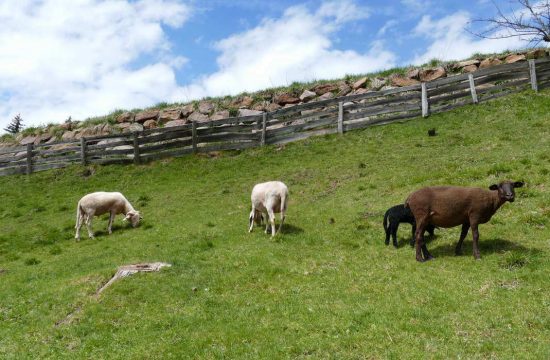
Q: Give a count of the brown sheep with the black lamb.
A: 1